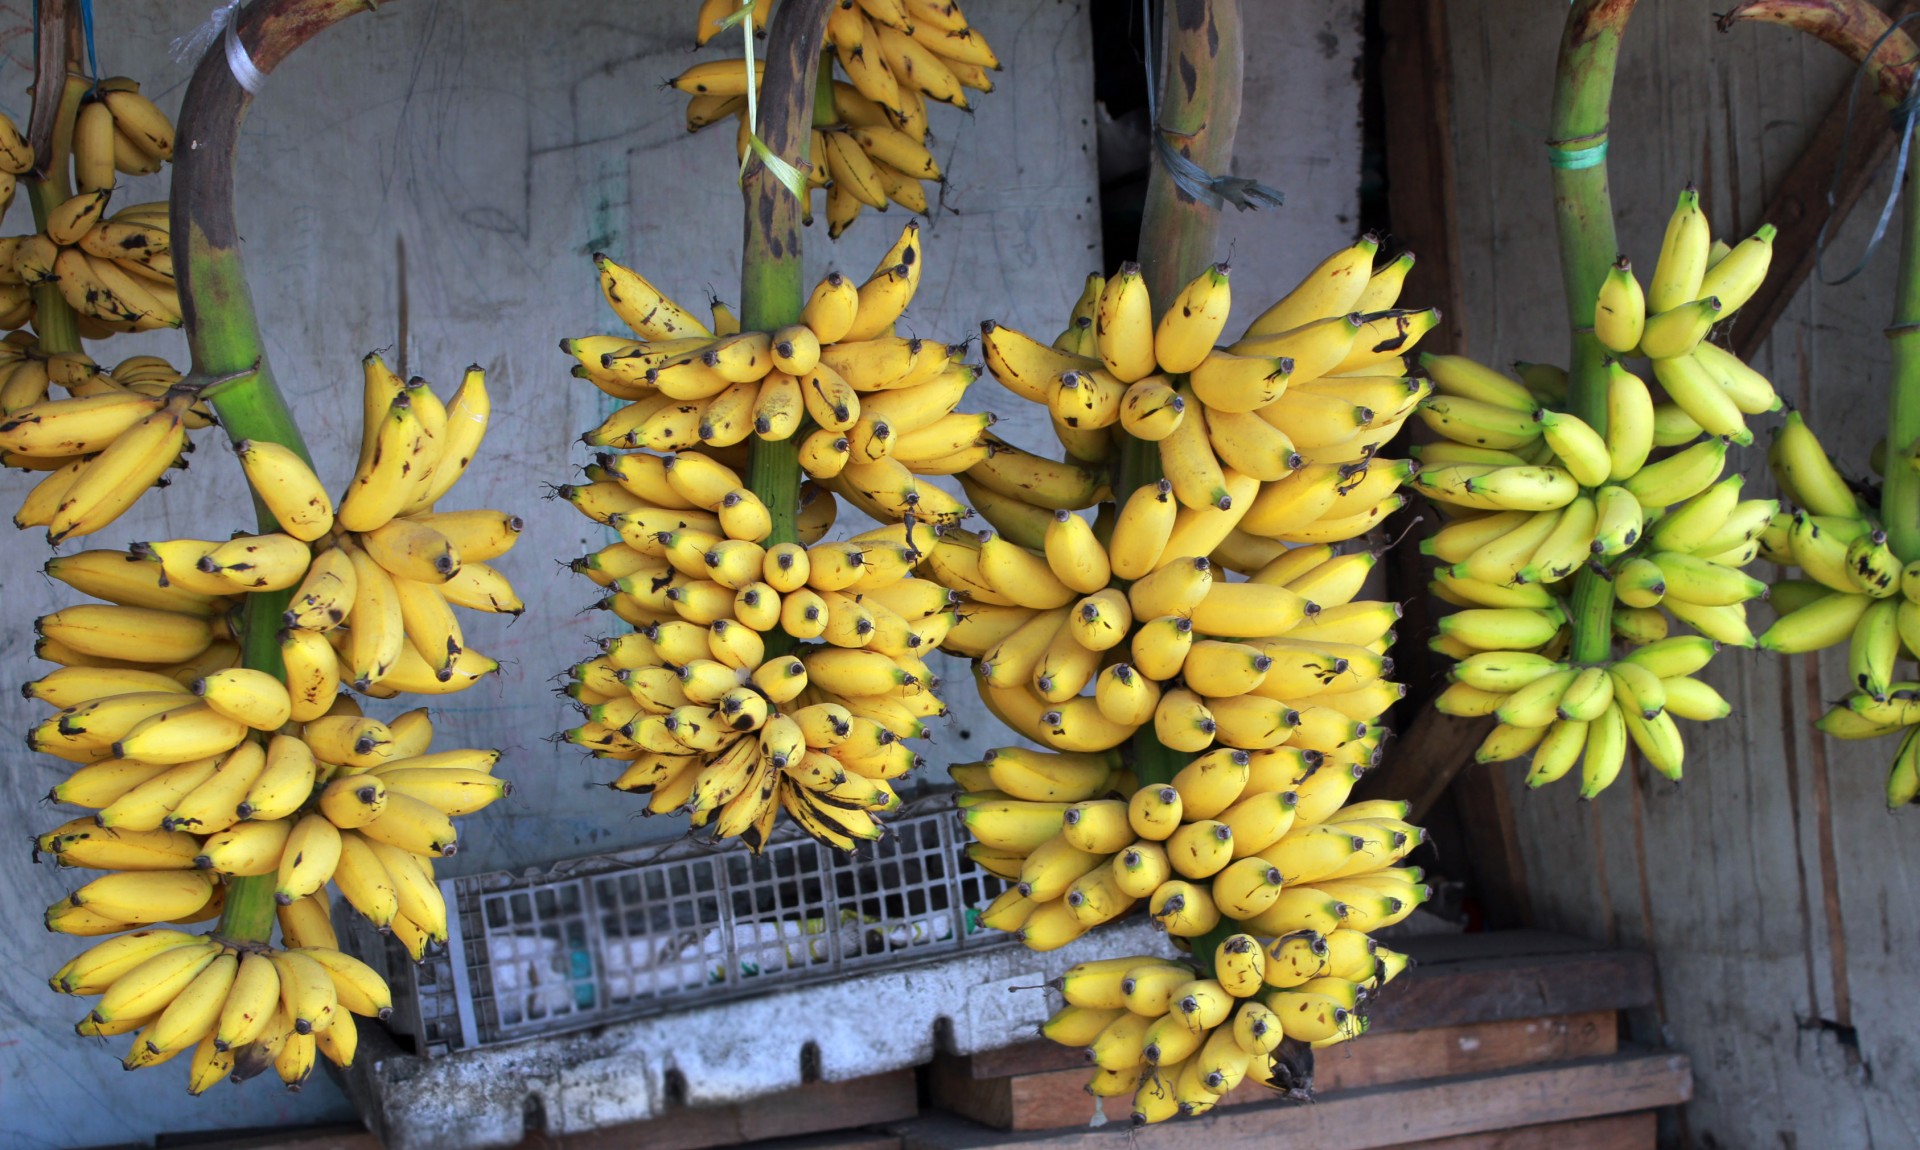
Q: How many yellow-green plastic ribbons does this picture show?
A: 1